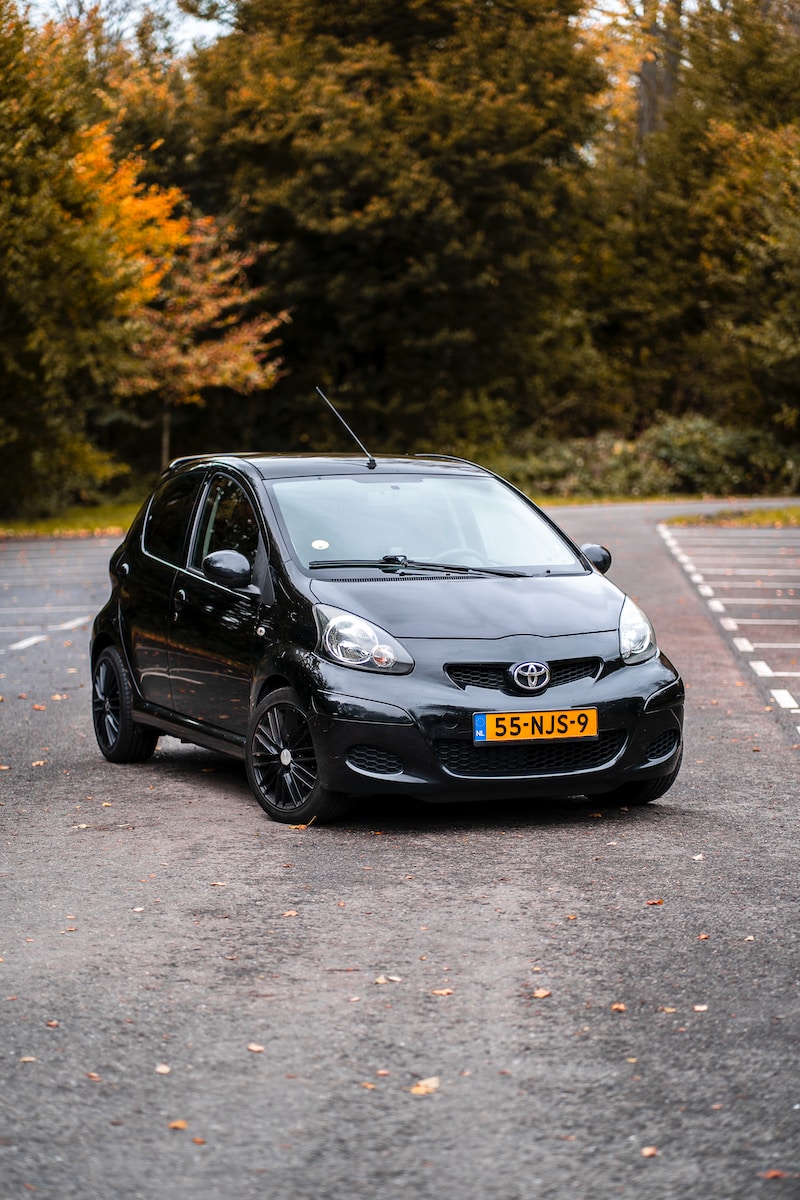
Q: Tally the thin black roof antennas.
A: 1